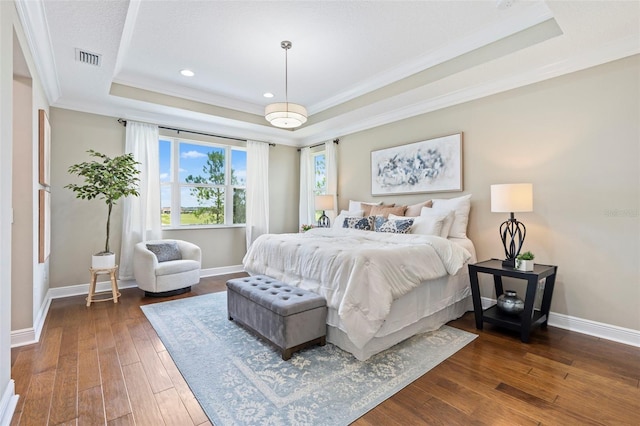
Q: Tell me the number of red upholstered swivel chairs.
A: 0